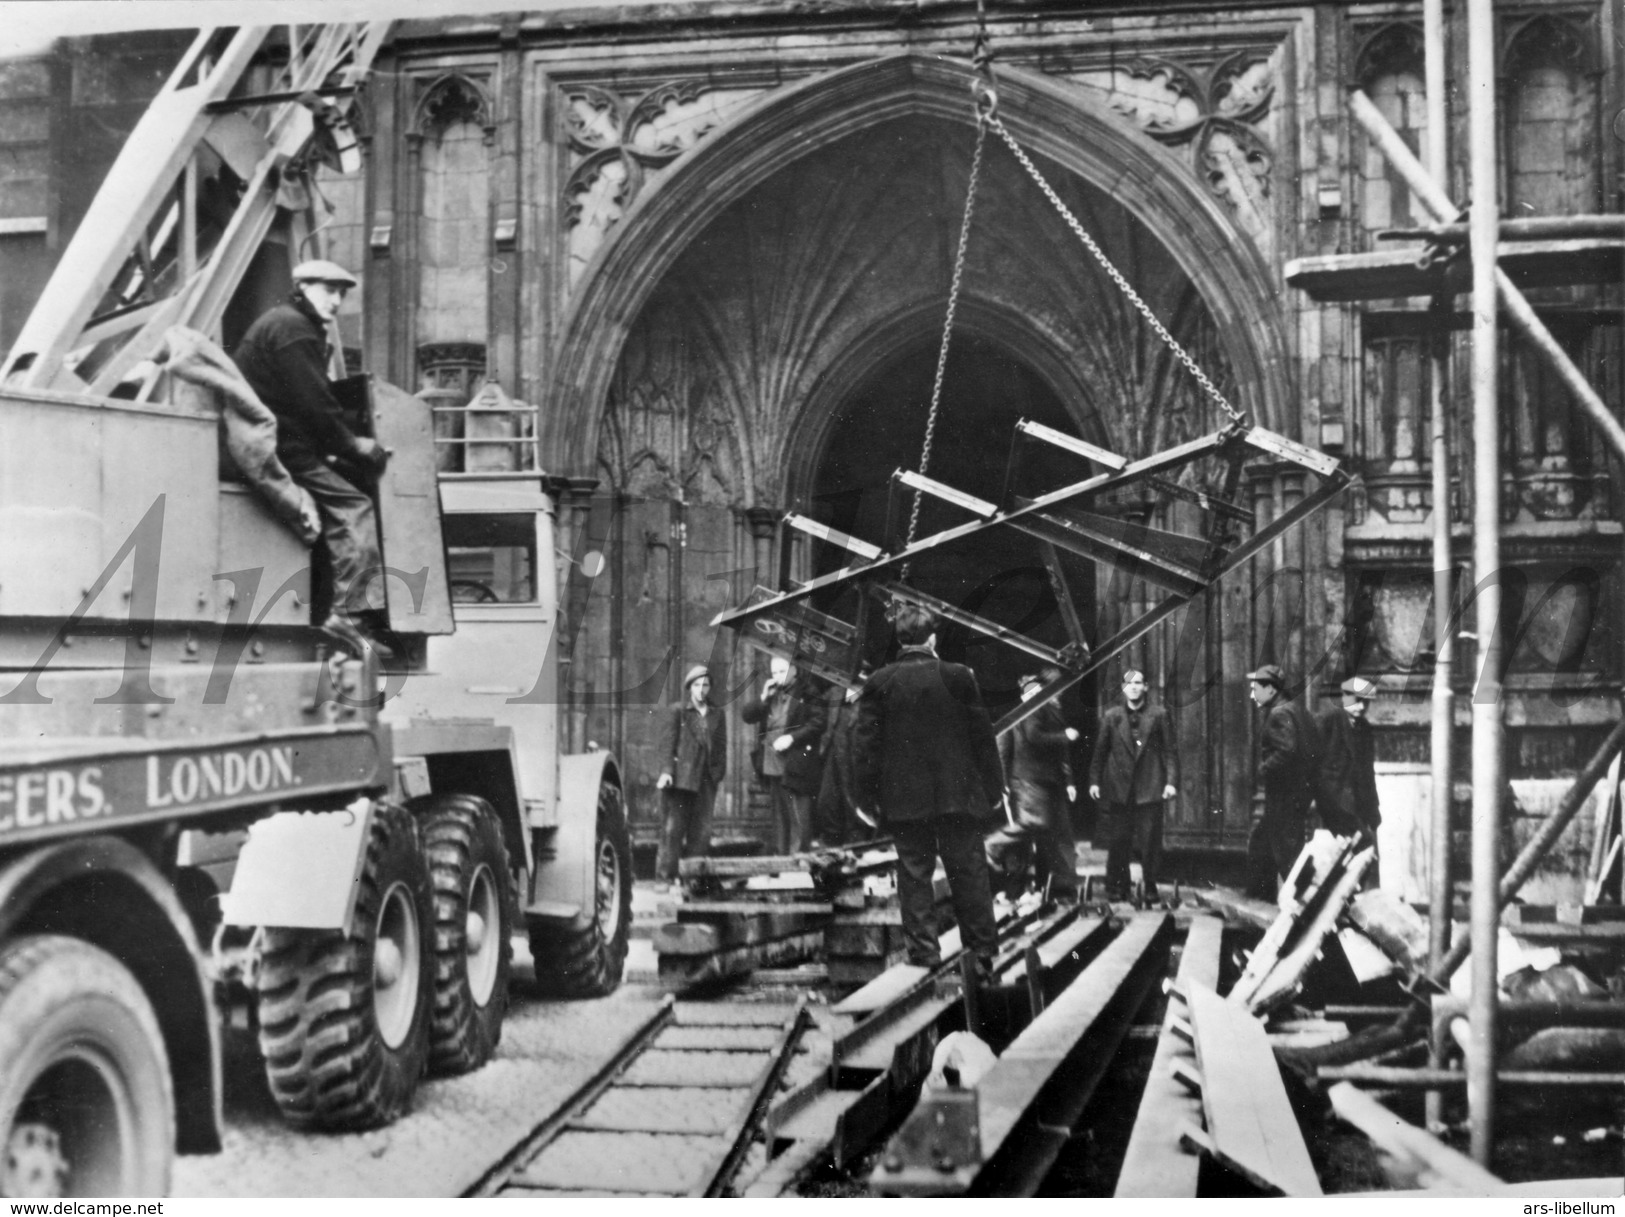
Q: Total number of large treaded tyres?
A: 3